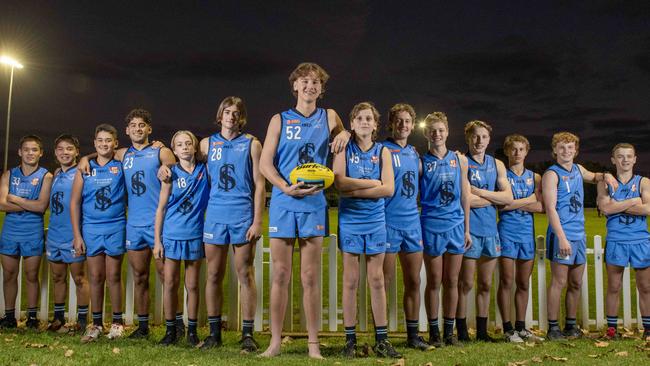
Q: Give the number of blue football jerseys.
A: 14